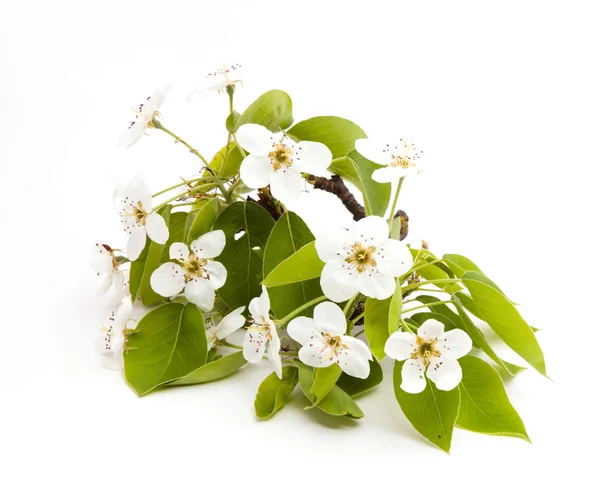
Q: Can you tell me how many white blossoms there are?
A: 13